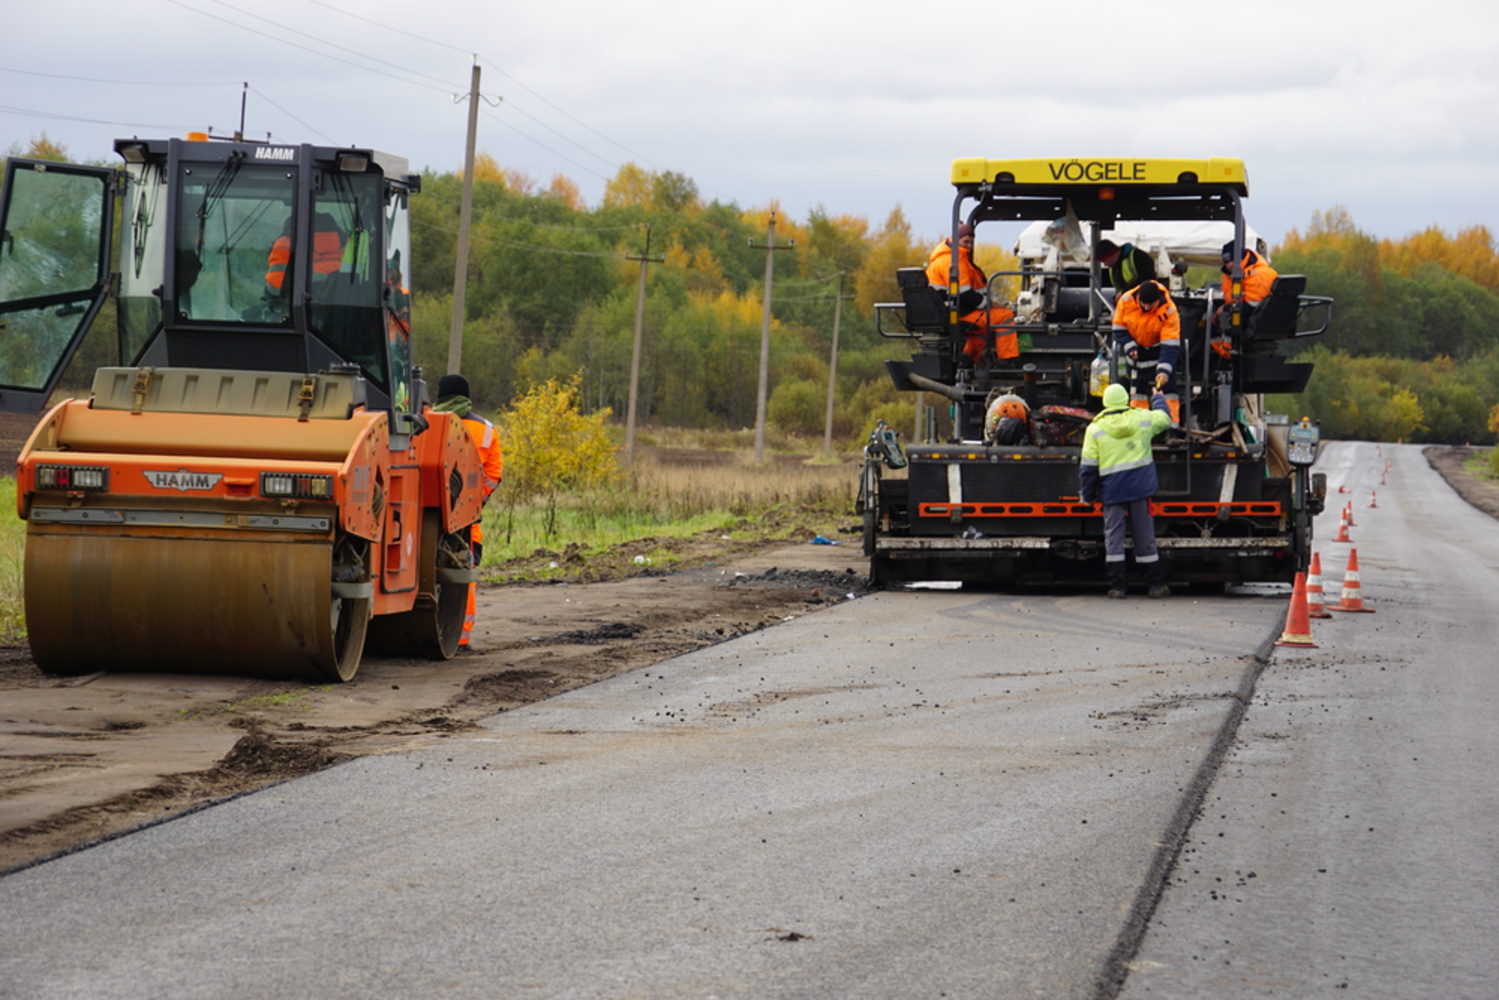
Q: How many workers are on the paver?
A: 4